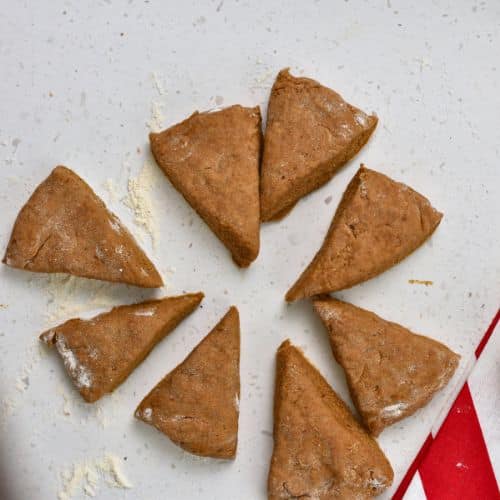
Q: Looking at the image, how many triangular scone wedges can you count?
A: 8